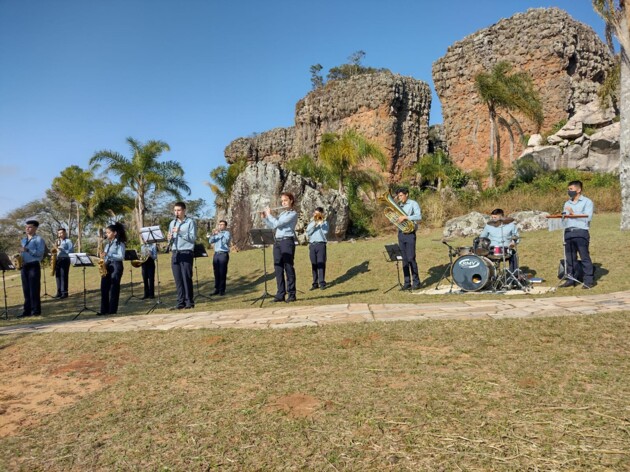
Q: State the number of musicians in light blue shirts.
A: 11